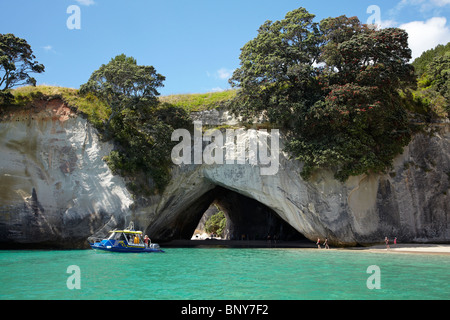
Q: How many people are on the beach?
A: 4